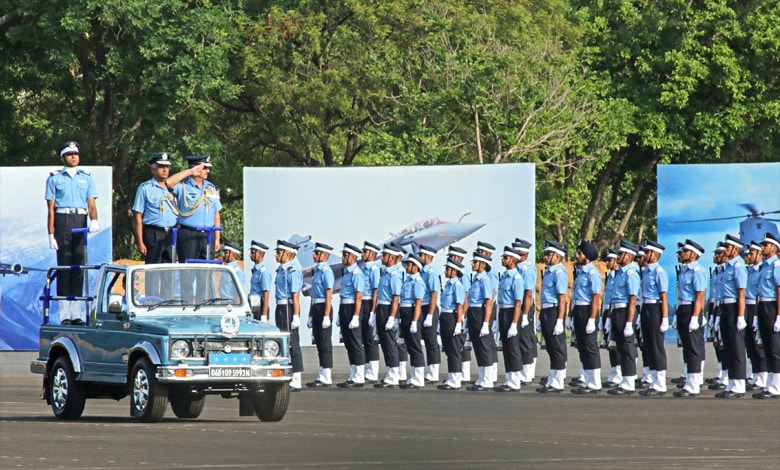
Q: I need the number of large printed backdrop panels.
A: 3